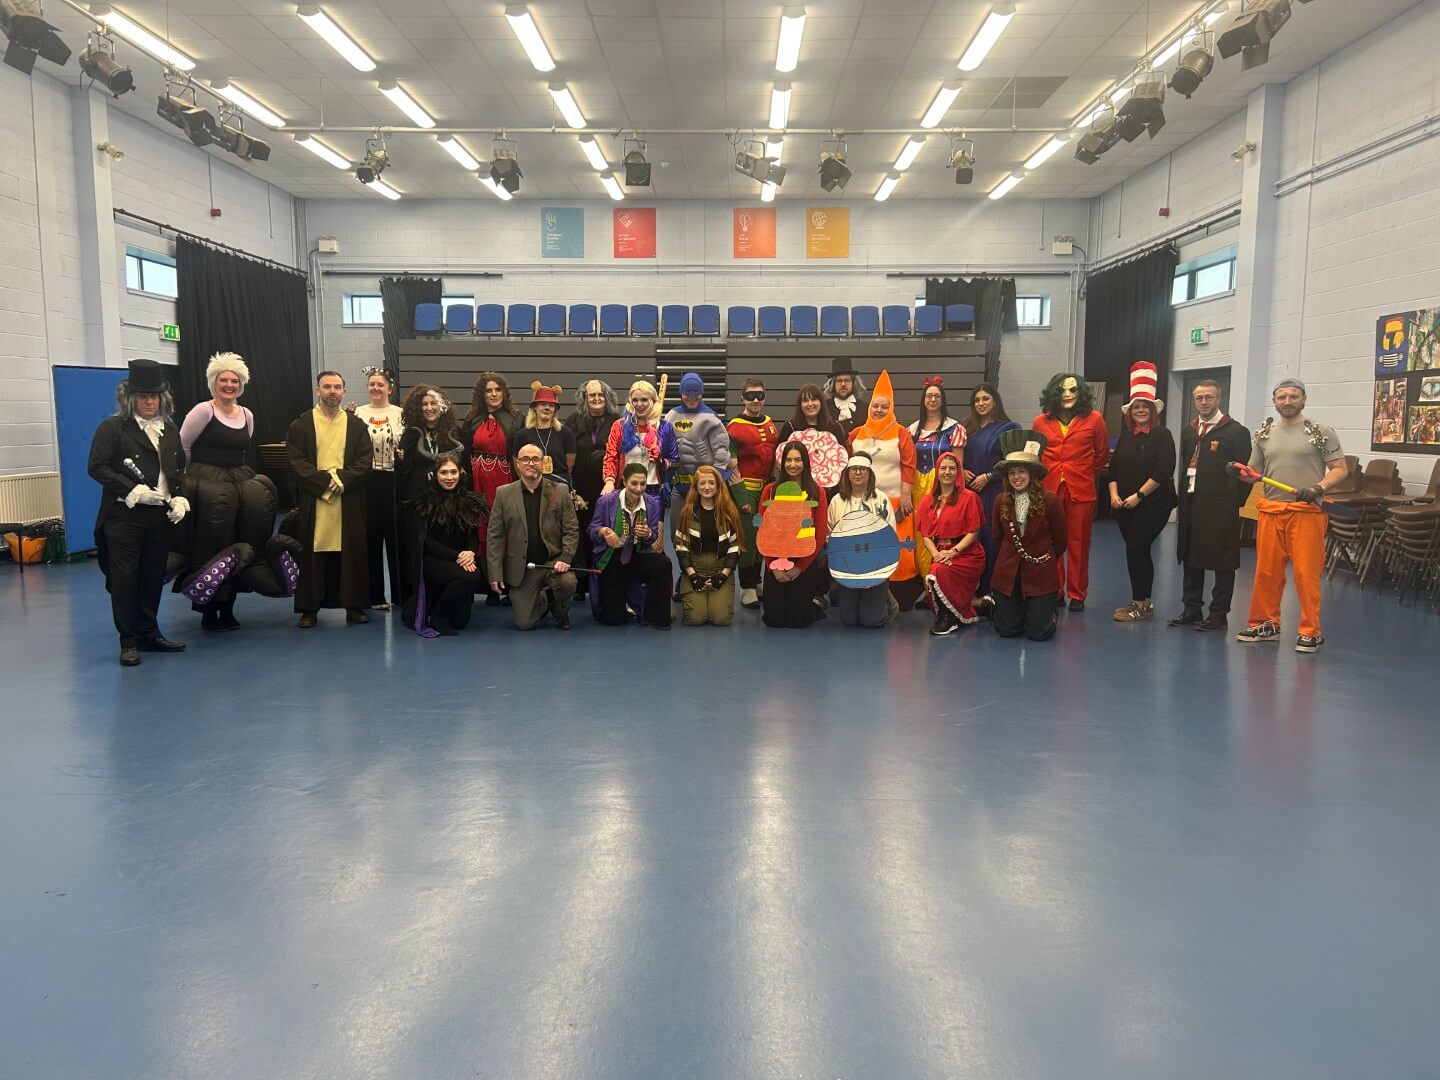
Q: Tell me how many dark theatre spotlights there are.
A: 14